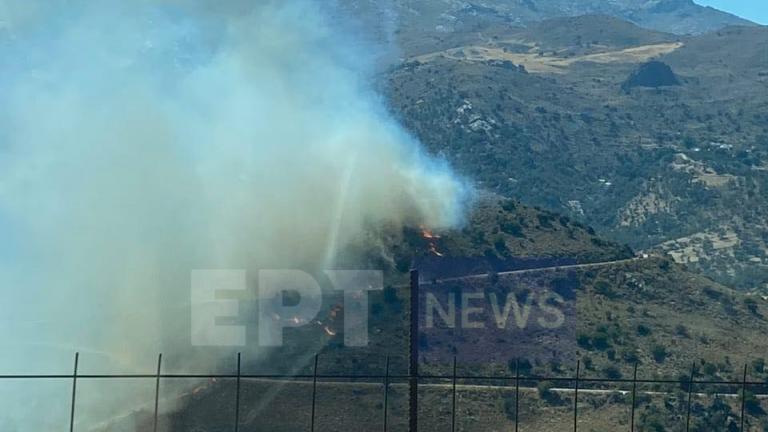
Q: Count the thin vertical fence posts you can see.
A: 11